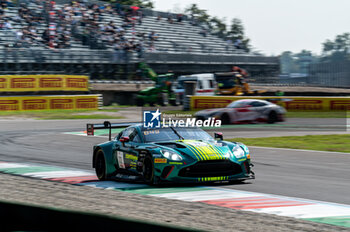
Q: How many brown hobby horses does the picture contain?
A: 0